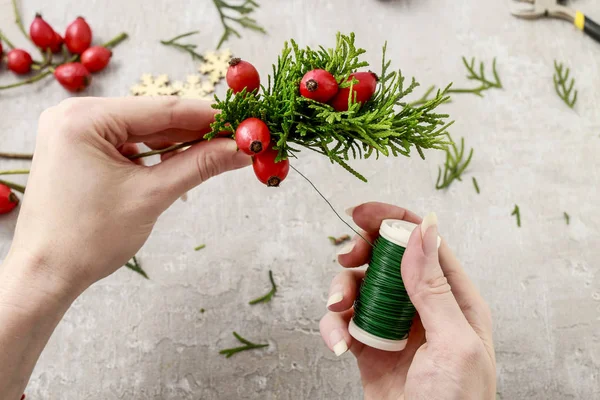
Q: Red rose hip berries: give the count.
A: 12